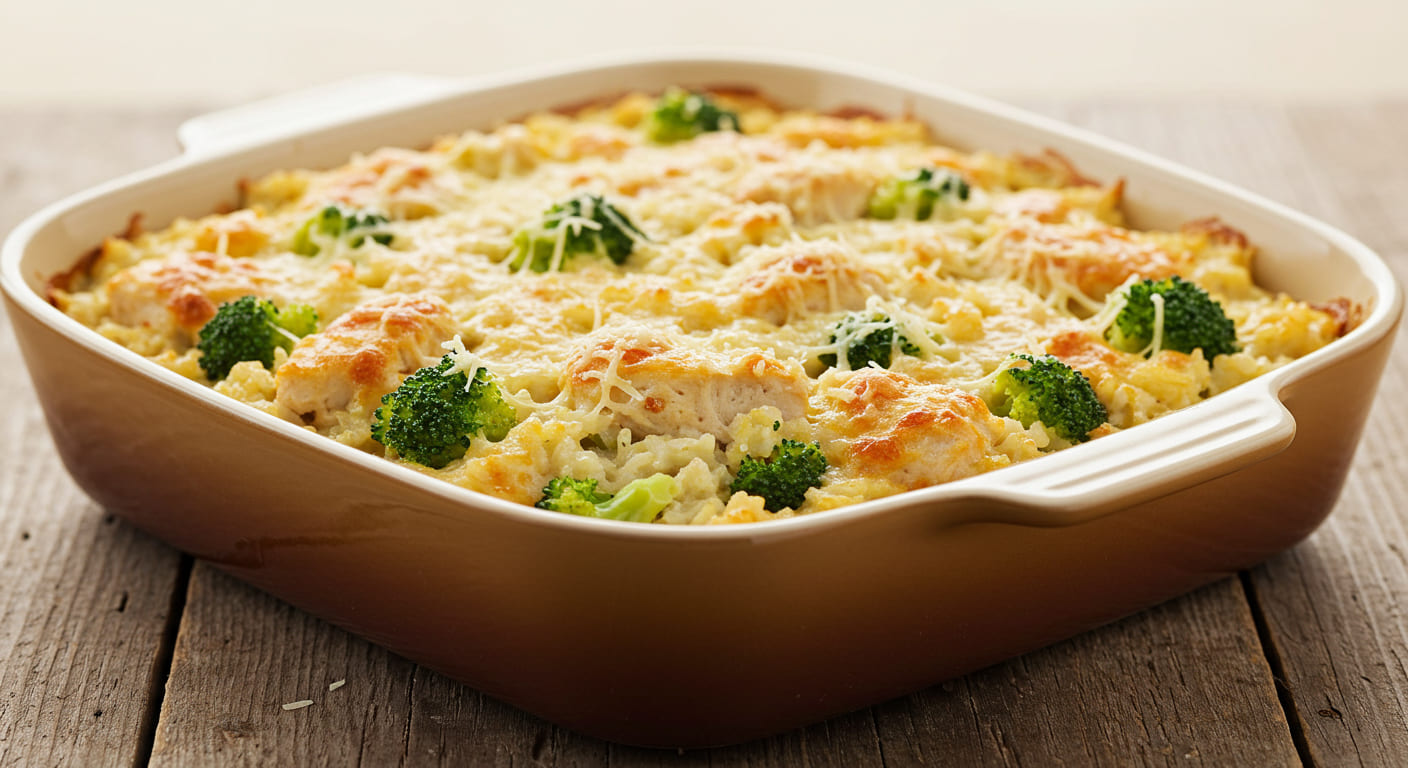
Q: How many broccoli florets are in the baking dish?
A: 11